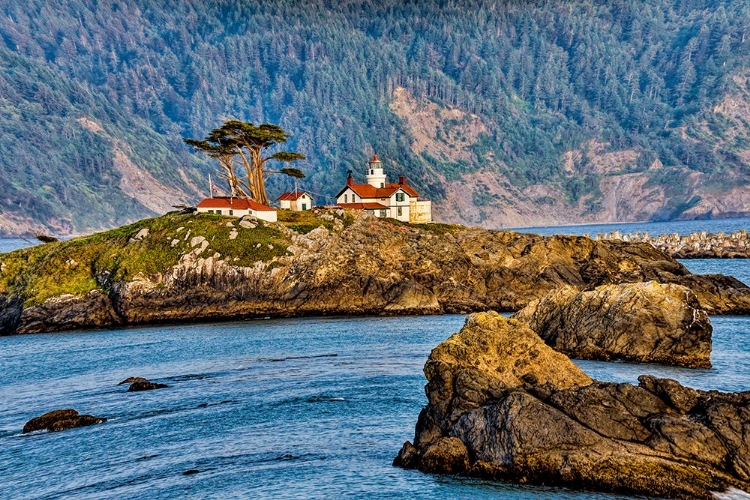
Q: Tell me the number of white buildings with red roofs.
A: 3